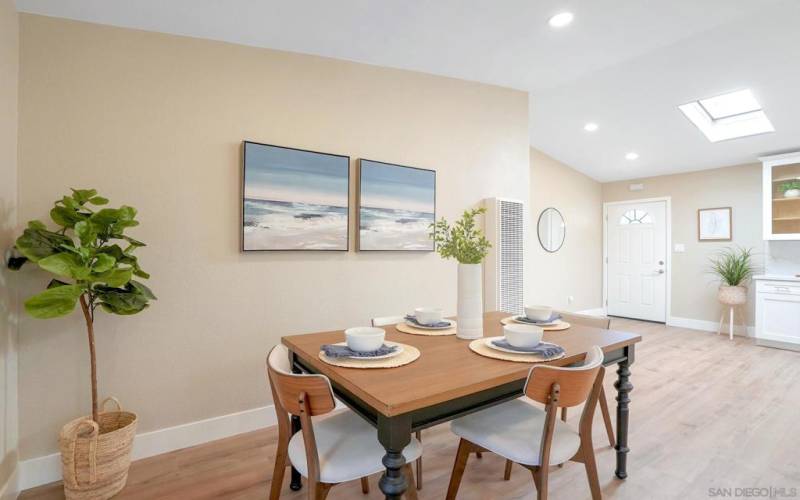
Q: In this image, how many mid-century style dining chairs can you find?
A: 4